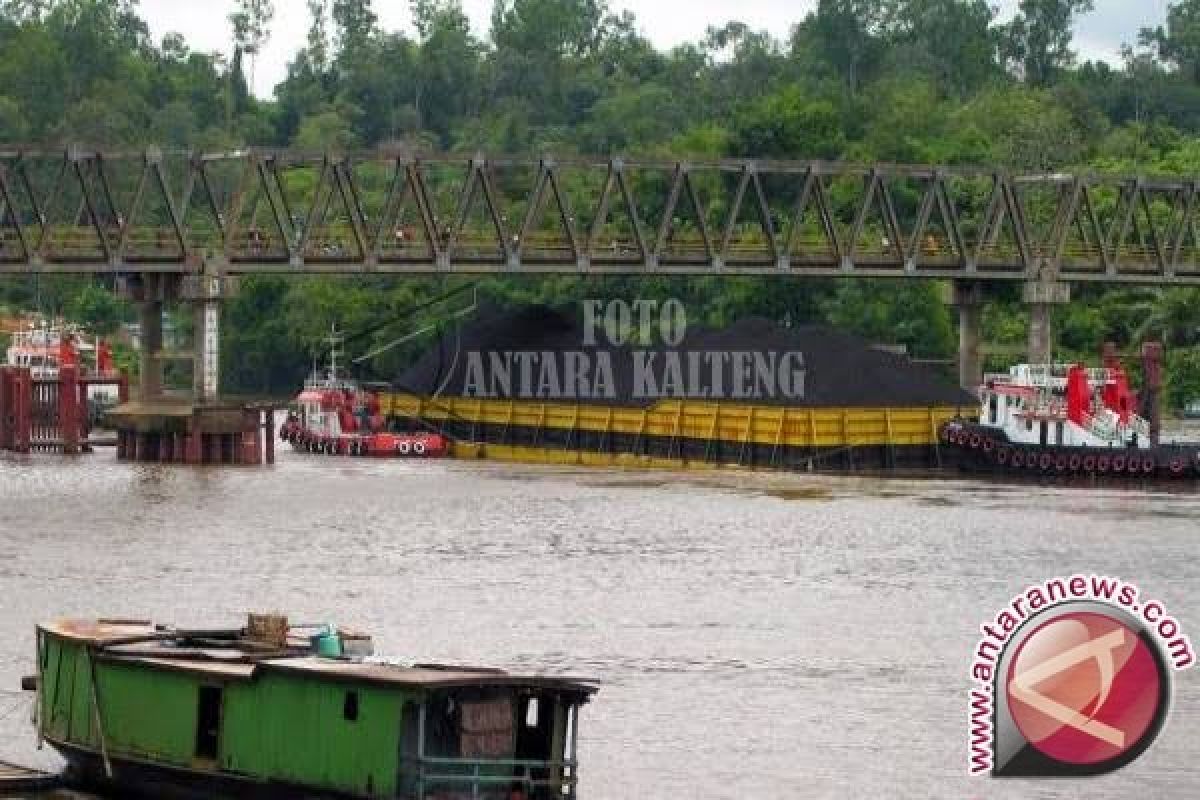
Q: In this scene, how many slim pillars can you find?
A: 4